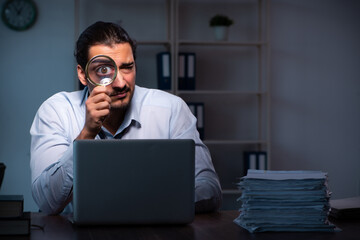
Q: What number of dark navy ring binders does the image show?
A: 7